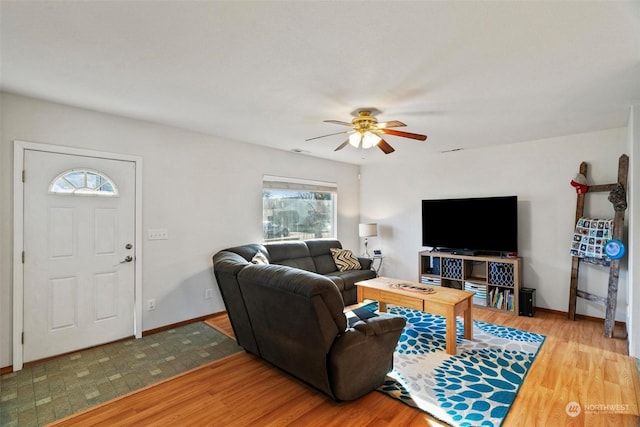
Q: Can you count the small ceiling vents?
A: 2